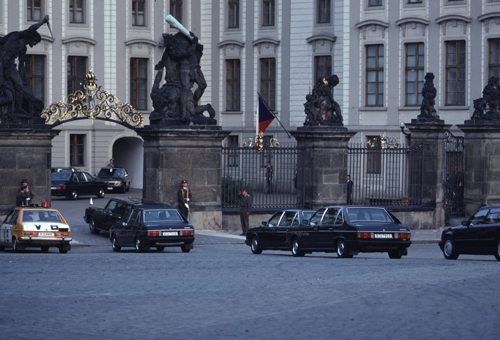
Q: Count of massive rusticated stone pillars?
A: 5